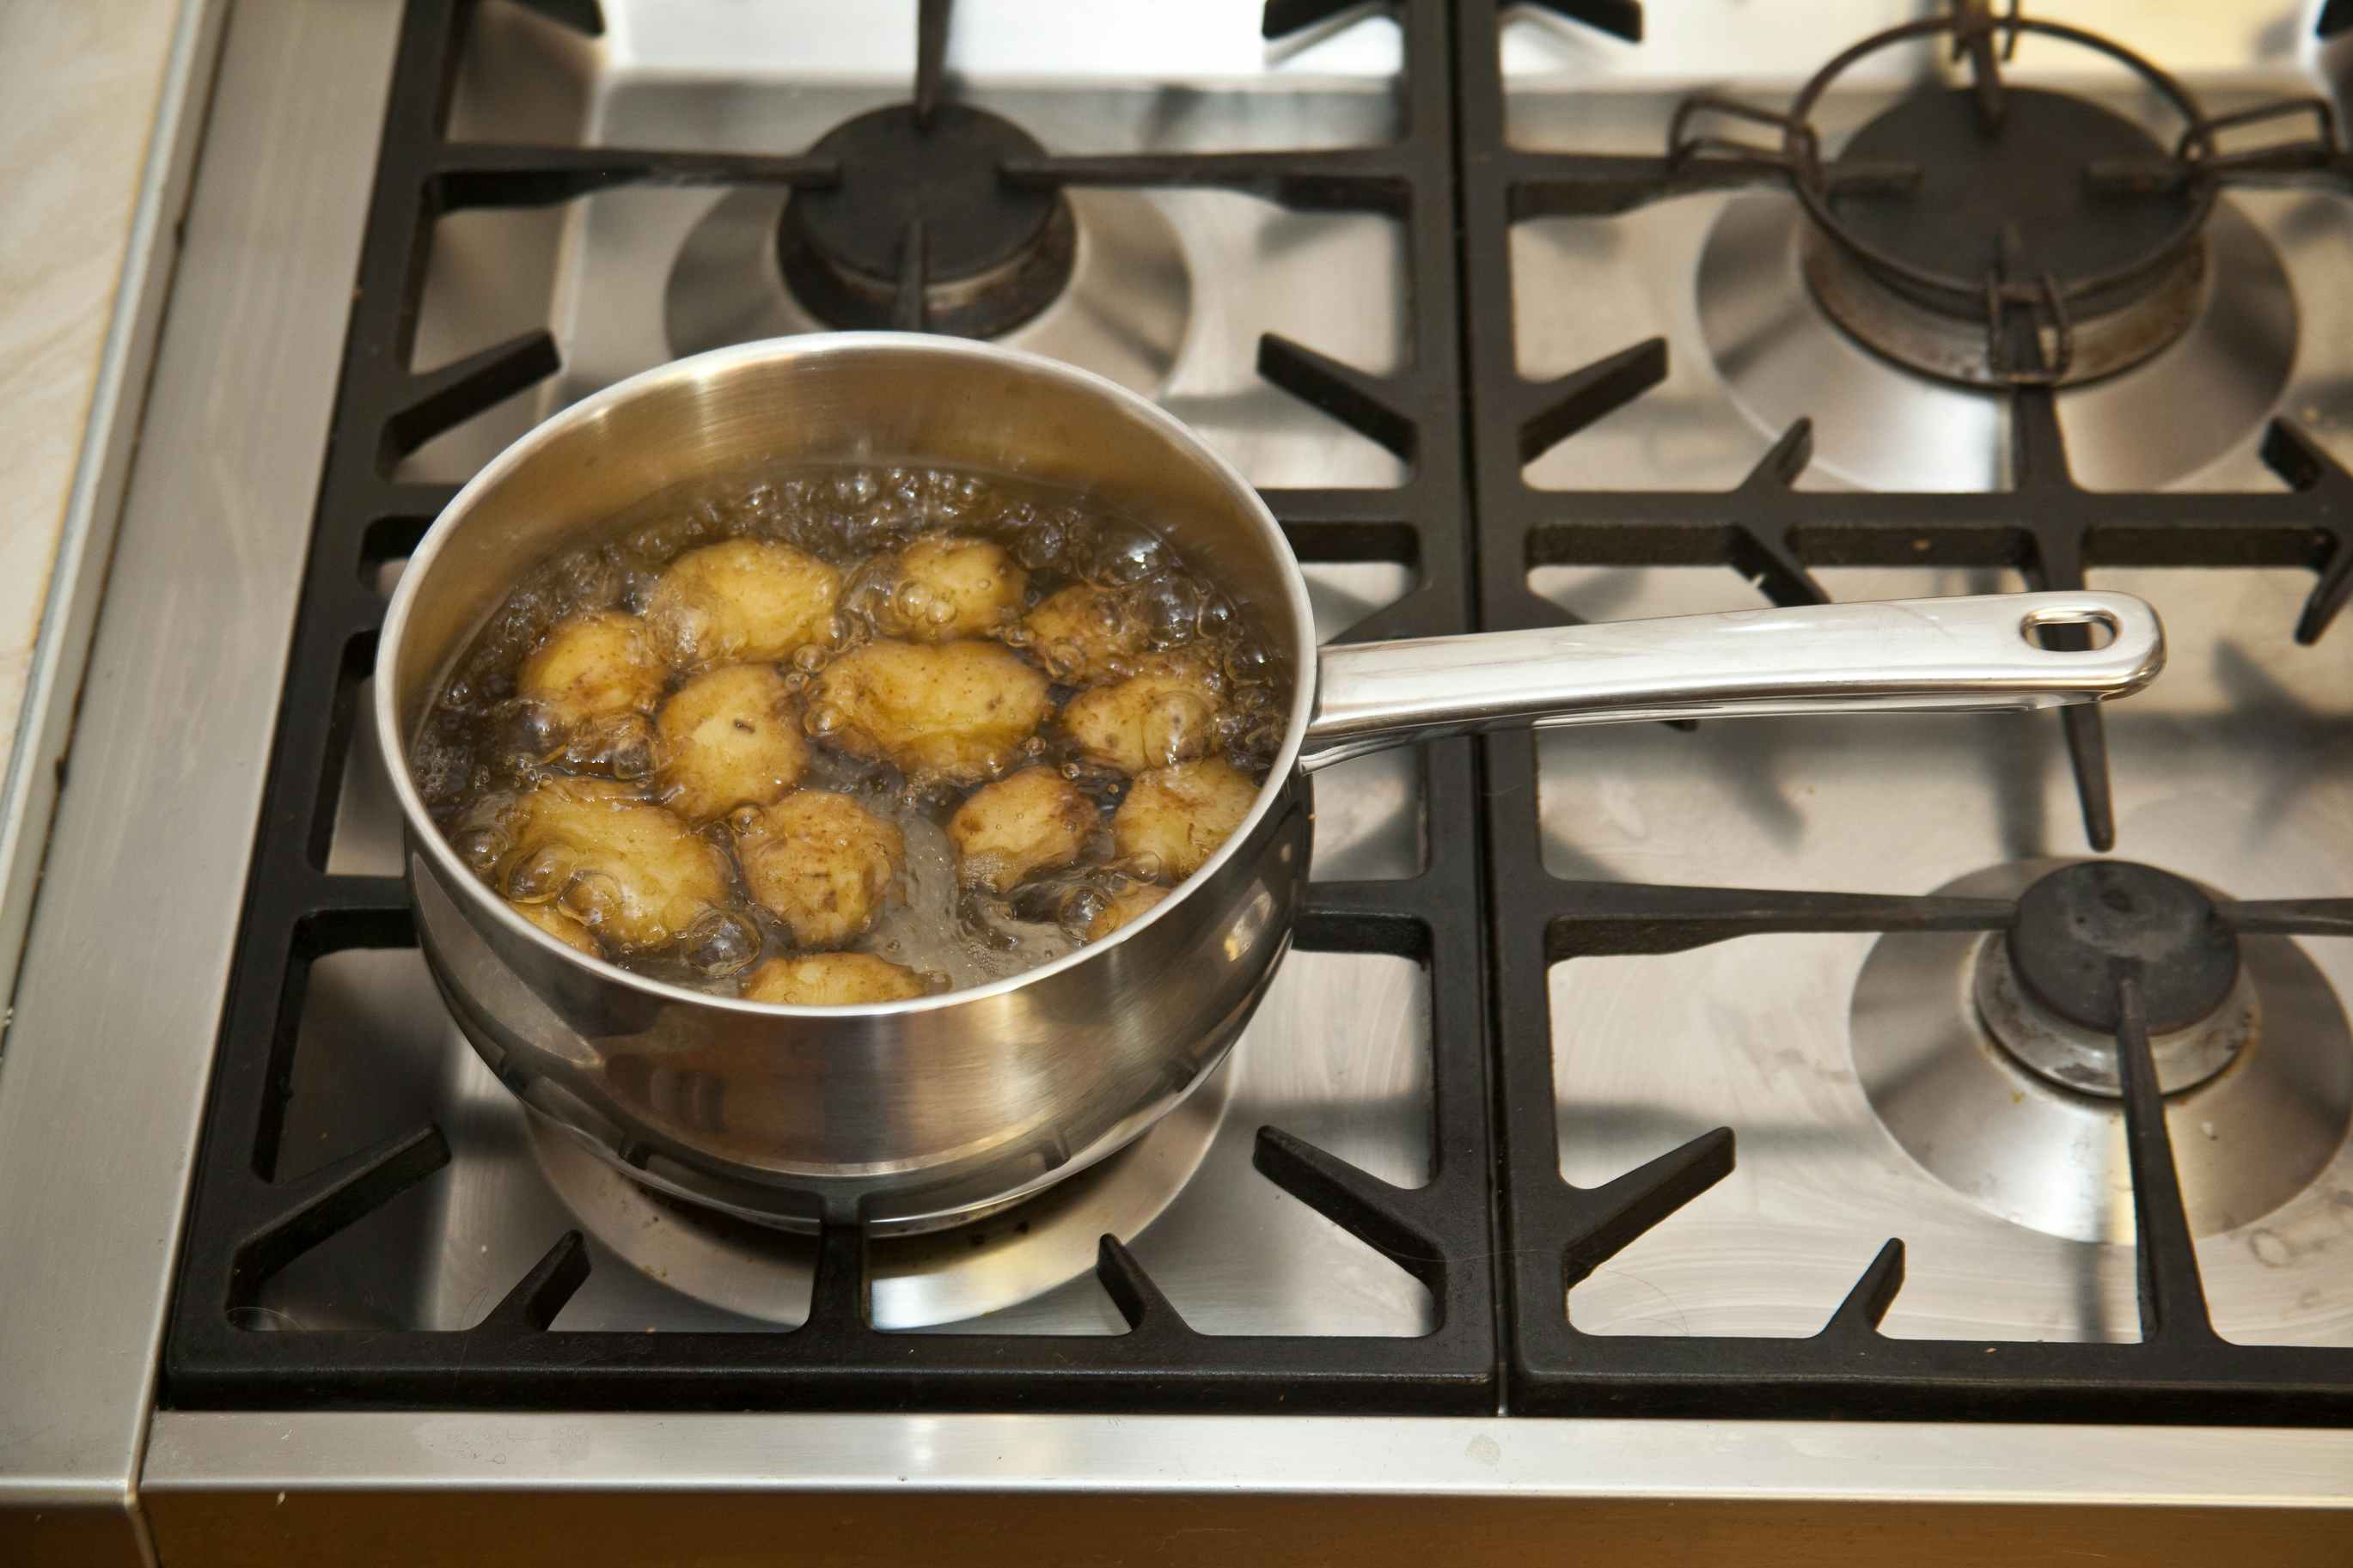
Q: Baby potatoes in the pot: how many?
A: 14